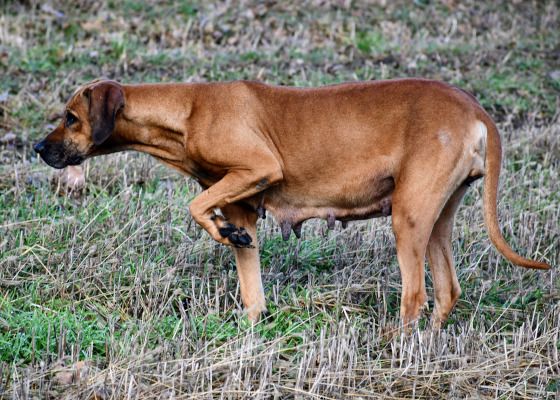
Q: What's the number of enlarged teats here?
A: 6